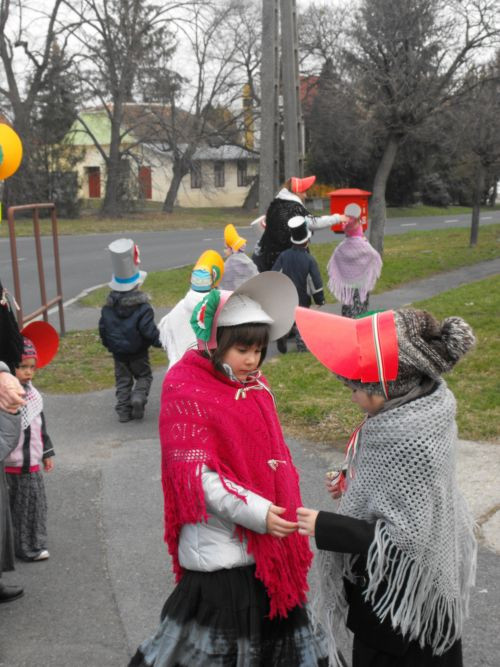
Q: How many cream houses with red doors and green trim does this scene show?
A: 1